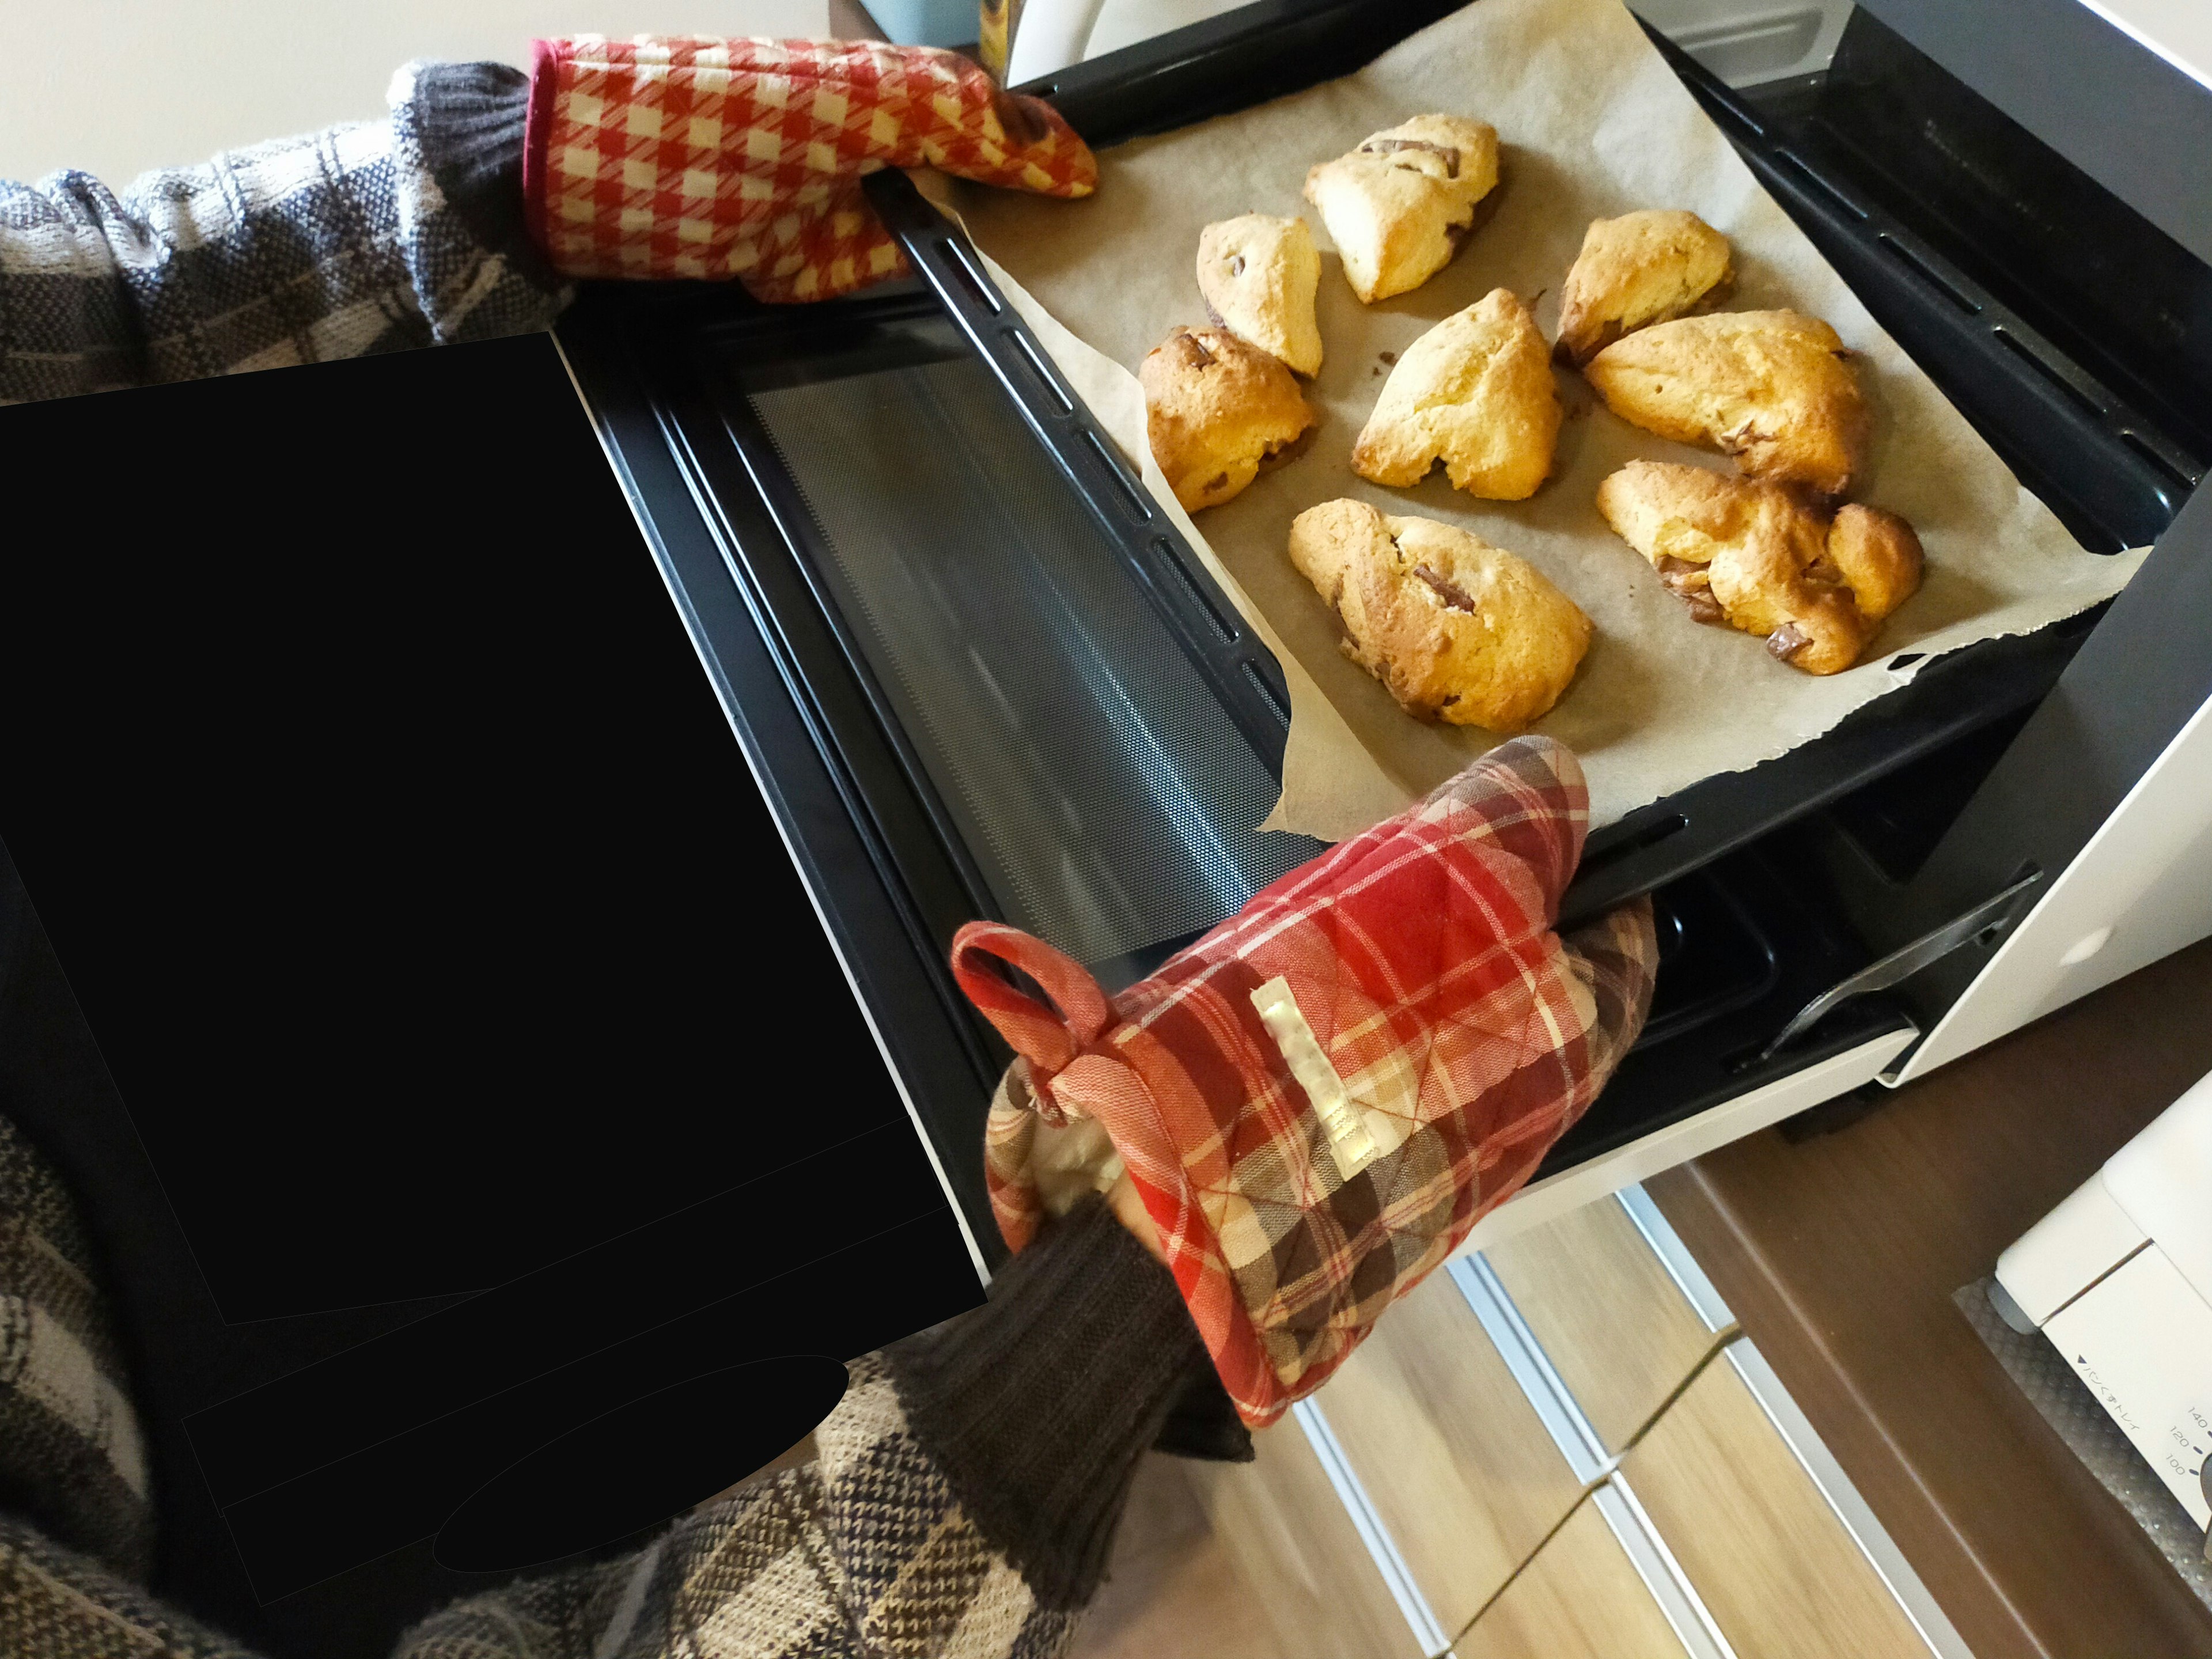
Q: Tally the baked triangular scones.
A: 8